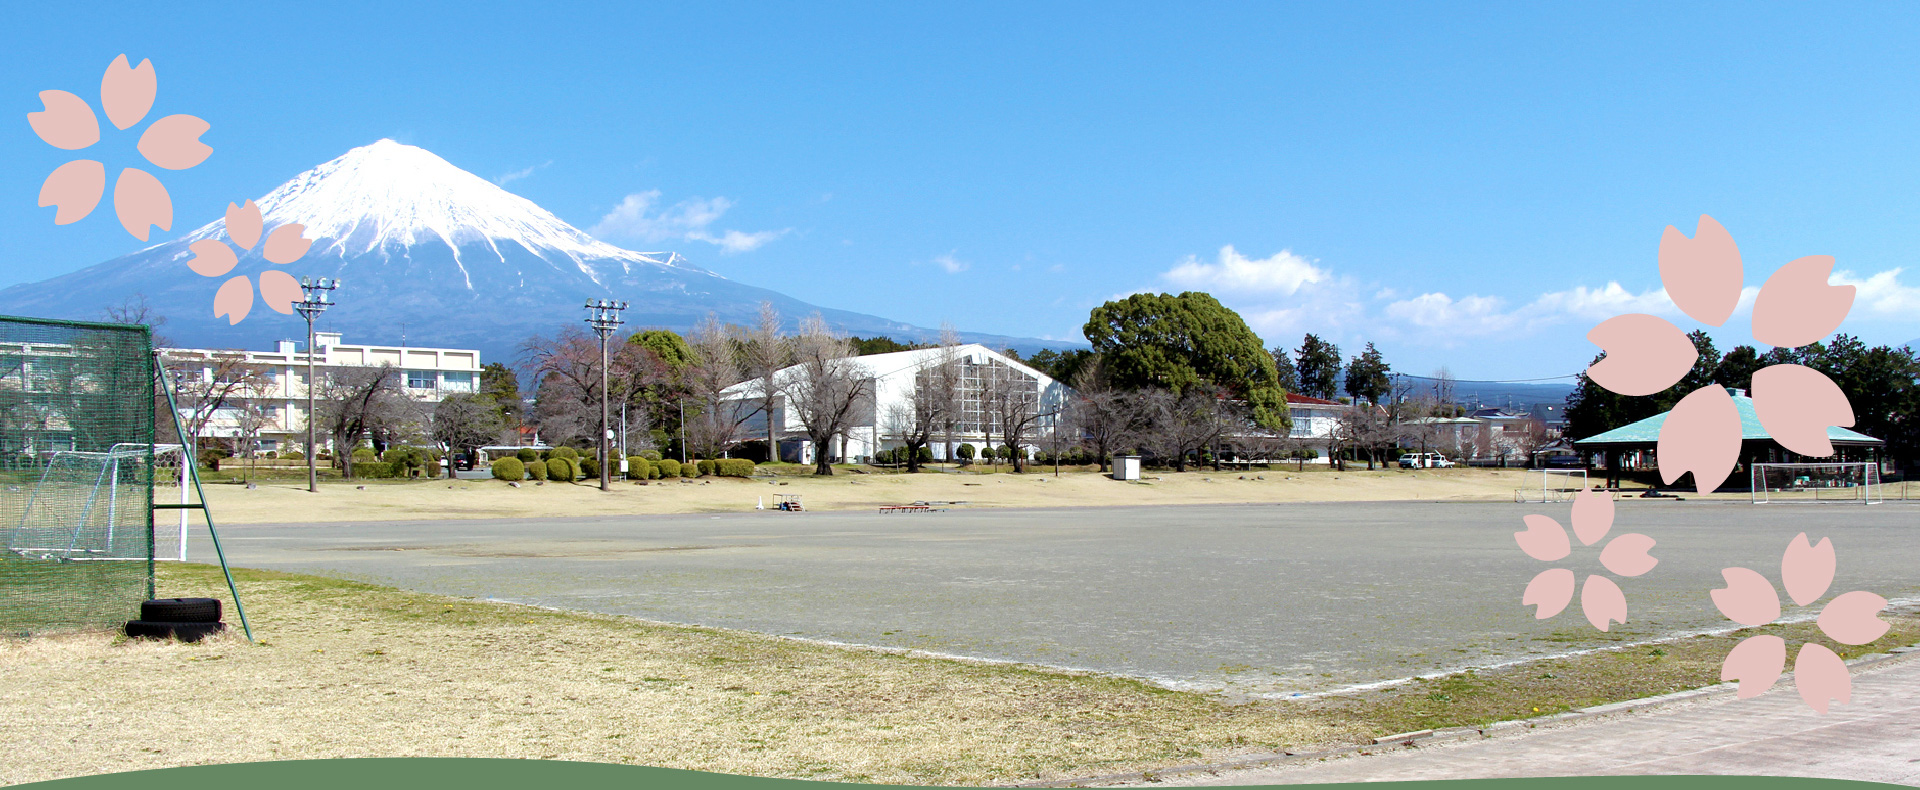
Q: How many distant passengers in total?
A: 0